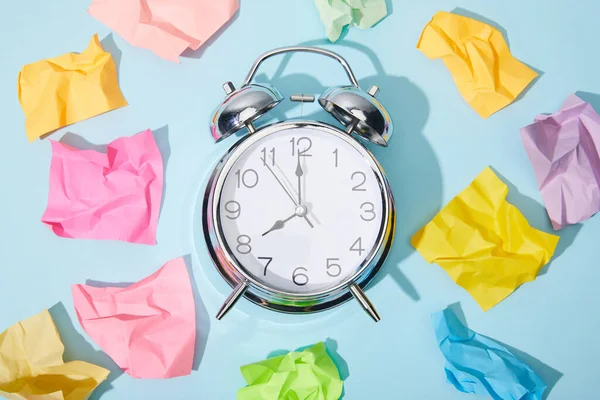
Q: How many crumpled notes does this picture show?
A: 11